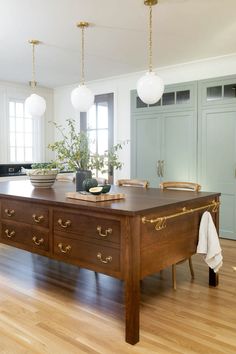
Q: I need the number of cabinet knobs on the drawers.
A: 8